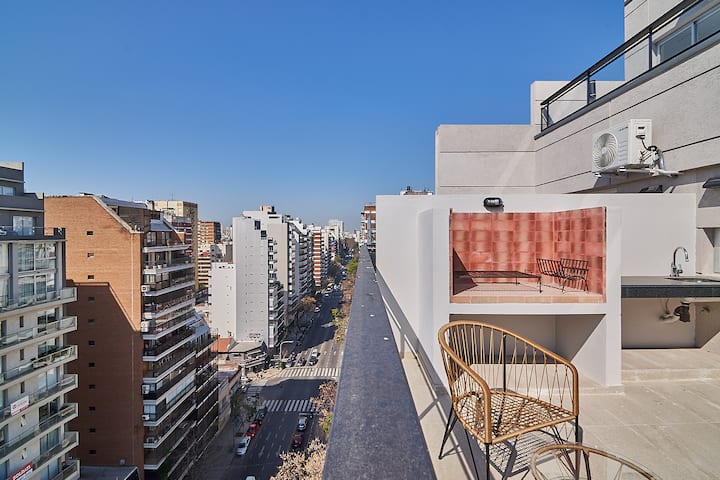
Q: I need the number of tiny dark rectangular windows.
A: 11